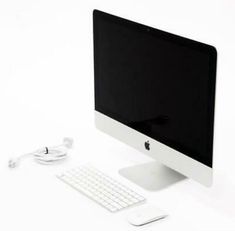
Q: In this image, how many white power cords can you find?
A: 1